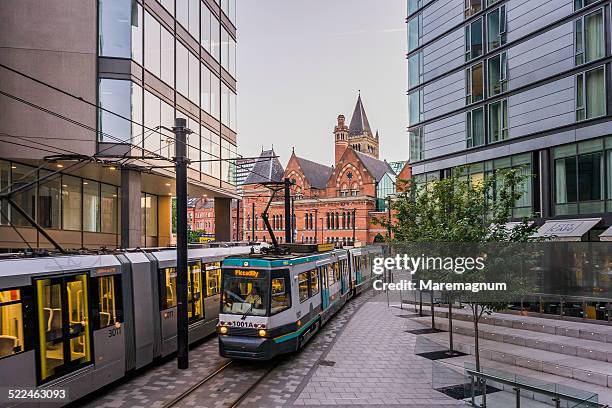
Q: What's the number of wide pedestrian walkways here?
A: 1